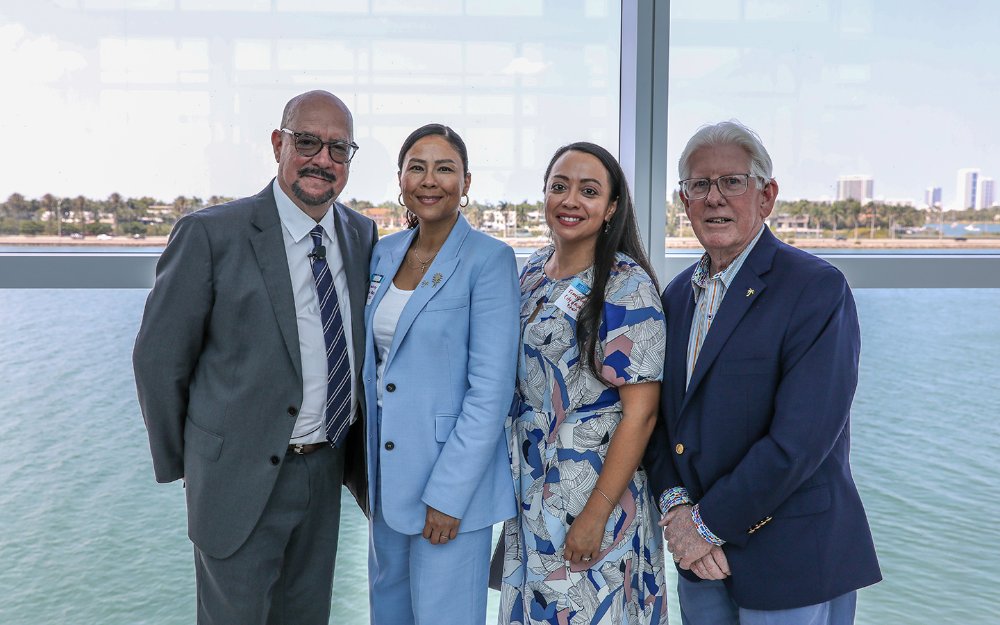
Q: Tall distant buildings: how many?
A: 4